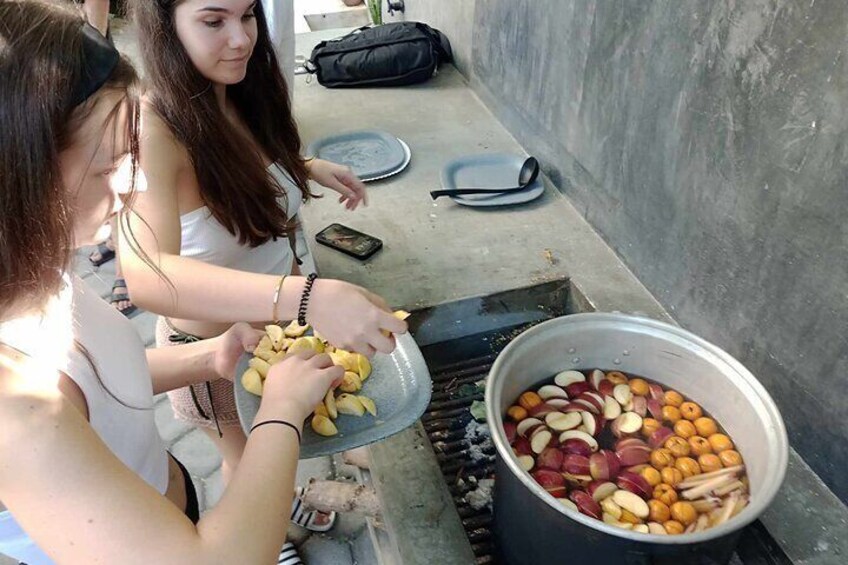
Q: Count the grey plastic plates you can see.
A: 3